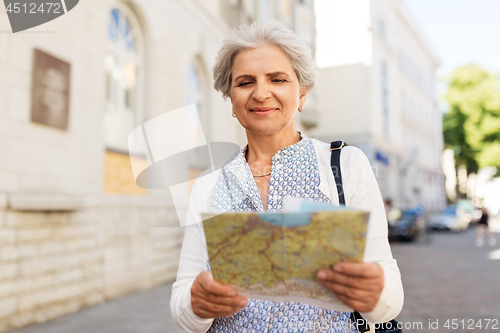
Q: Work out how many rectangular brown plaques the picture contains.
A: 1